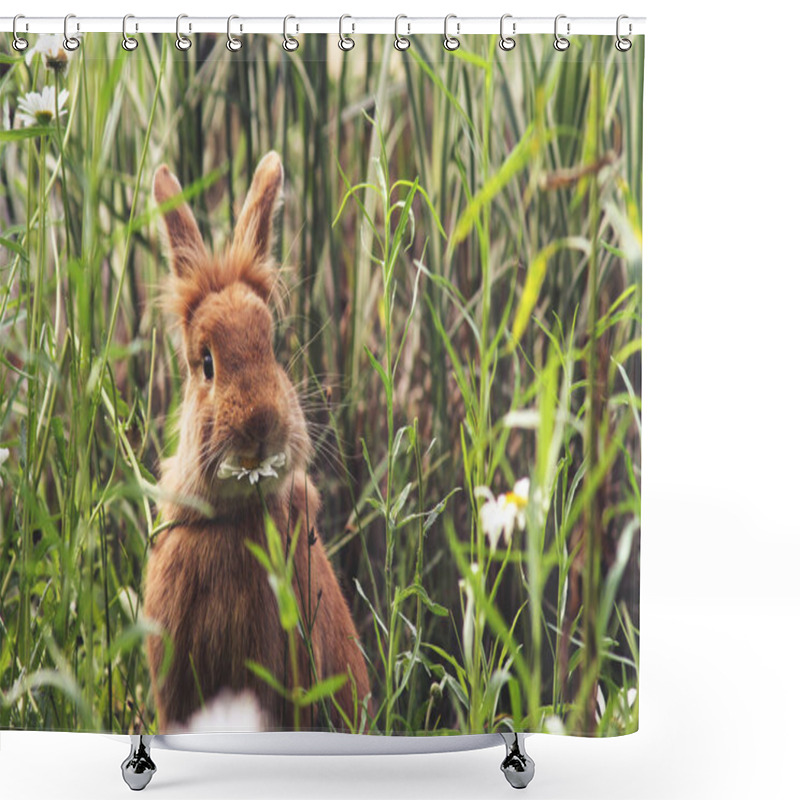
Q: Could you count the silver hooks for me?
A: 12